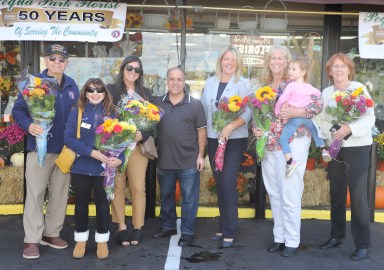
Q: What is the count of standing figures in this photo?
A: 7